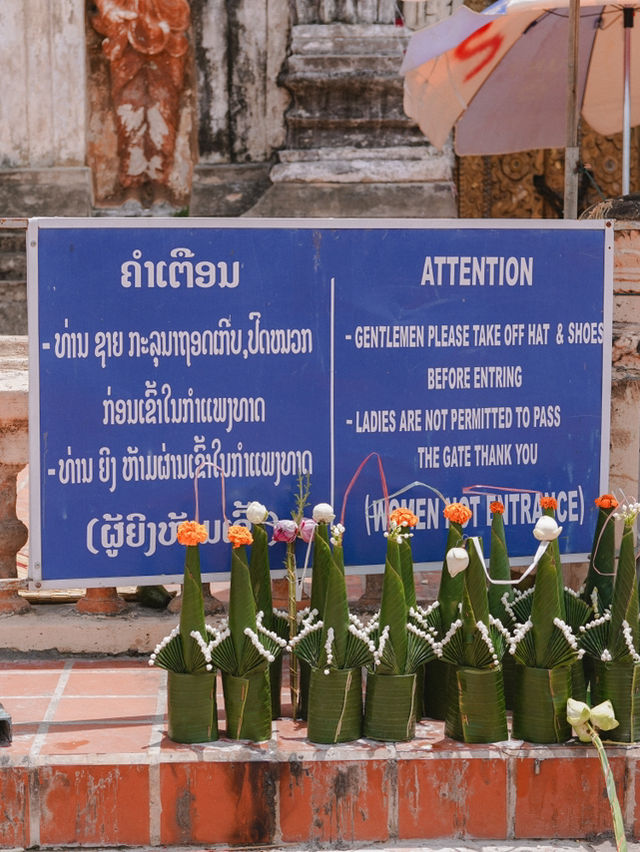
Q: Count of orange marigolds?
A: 7